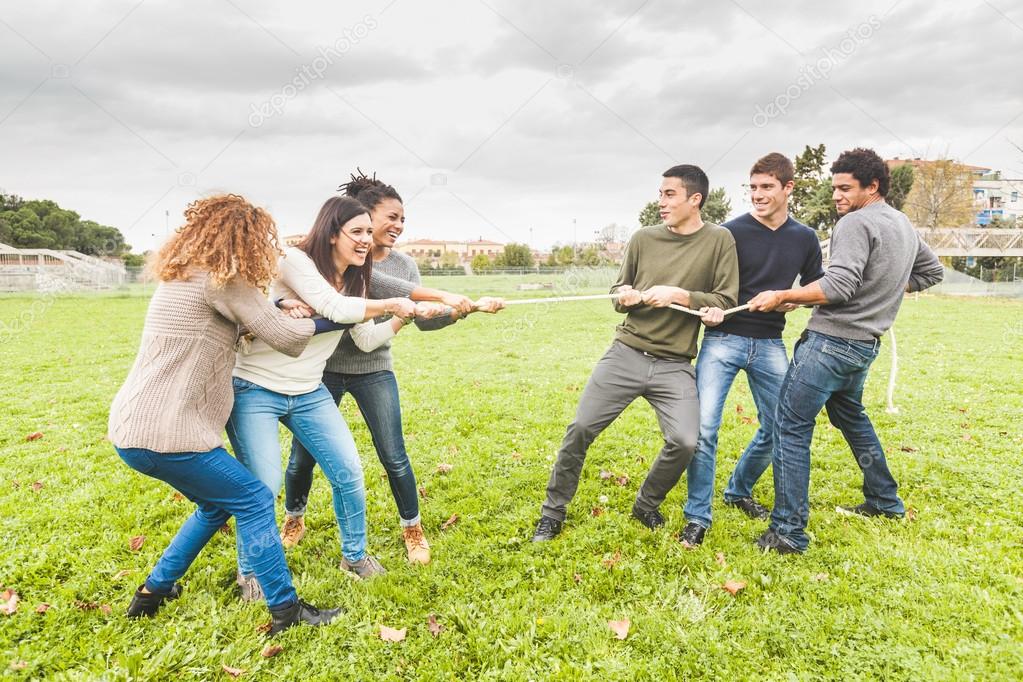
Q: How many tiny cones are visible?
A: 0